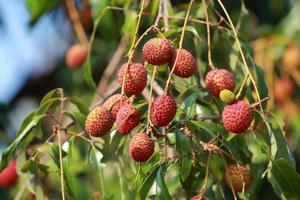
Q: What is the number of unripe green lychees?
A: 1